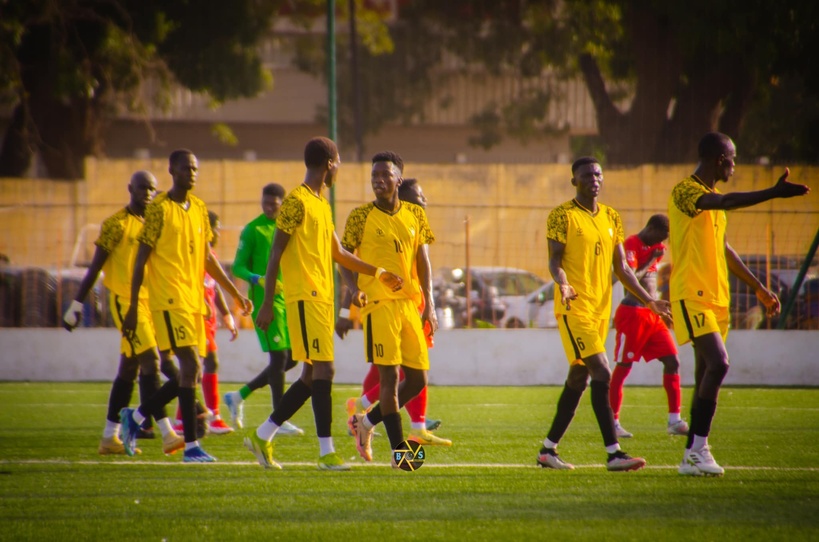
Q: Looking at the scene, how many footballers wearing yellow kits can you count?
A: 6